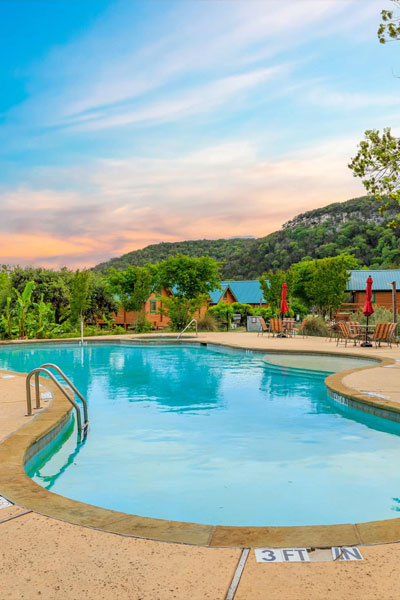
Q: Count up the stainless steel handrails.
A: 3